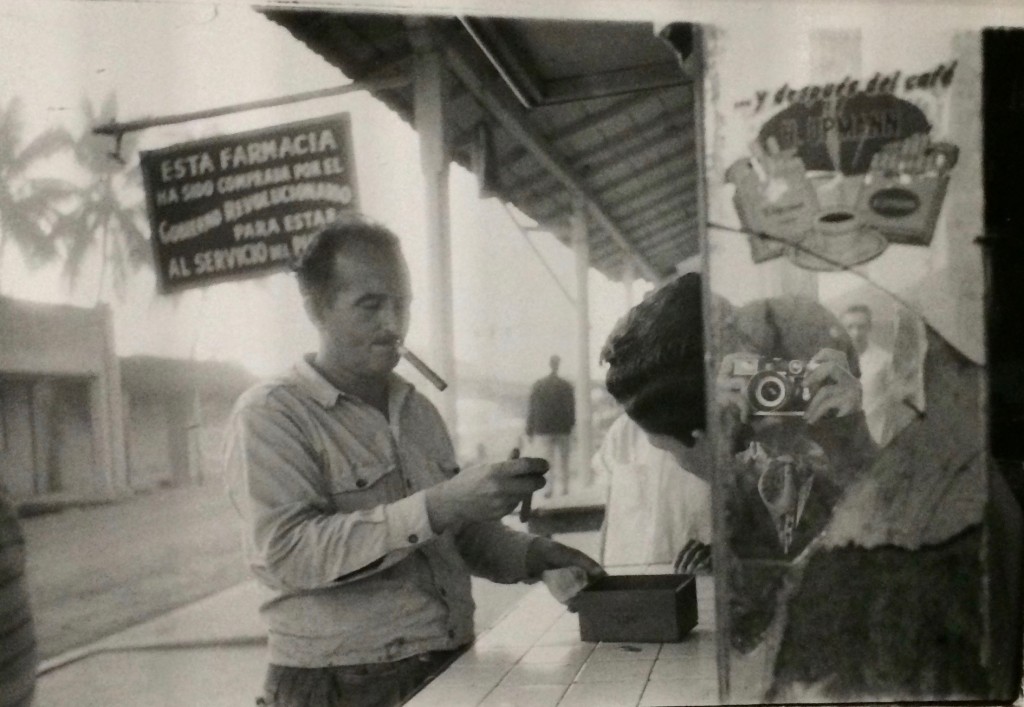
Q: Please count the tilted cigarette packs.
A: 2